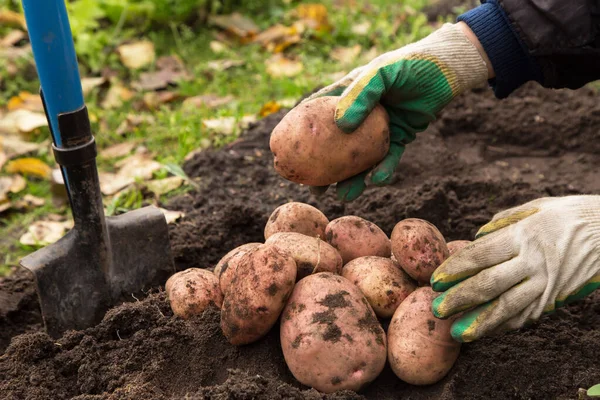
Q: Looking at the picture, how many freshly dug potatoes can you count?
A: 12